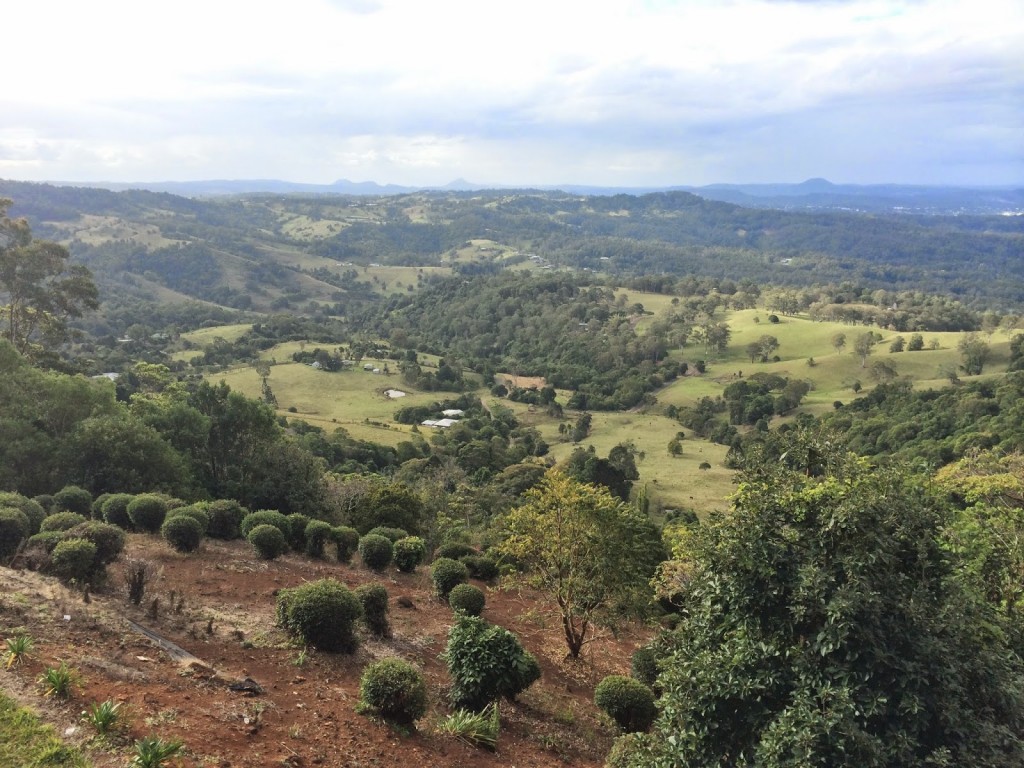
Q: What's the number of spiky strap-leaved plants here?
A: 5